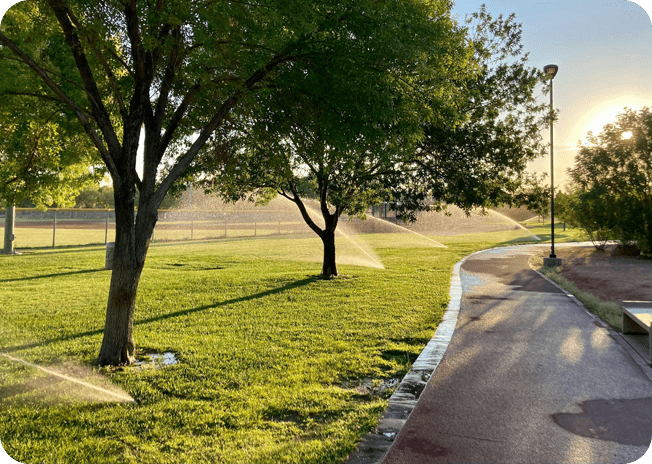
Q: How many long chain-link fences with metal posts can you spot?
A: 1